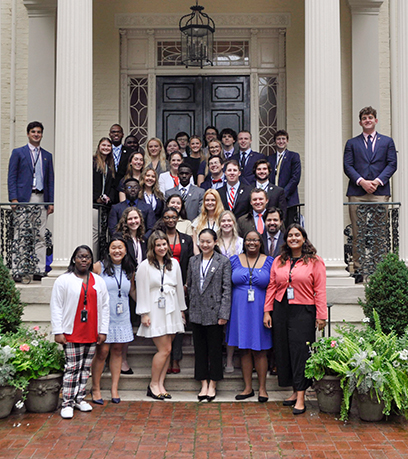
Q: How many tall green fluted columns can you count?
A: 0